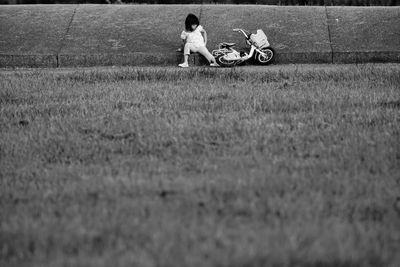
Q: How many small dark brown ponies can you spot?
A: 0